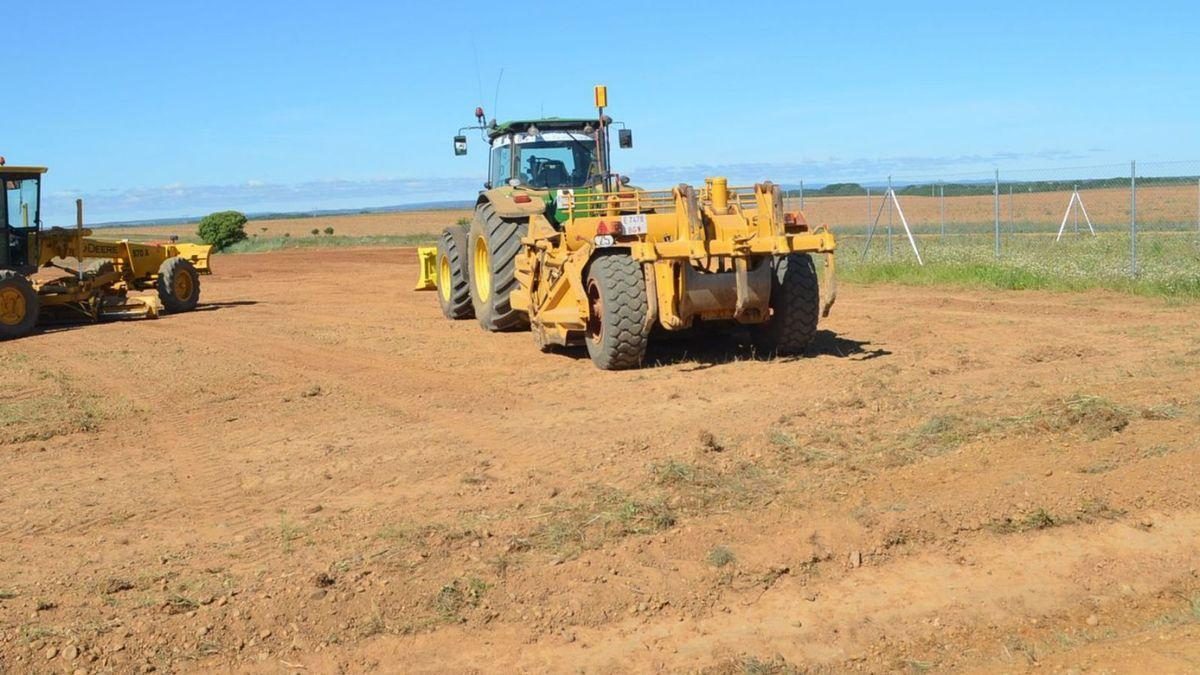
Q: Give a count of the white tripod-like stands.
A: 2